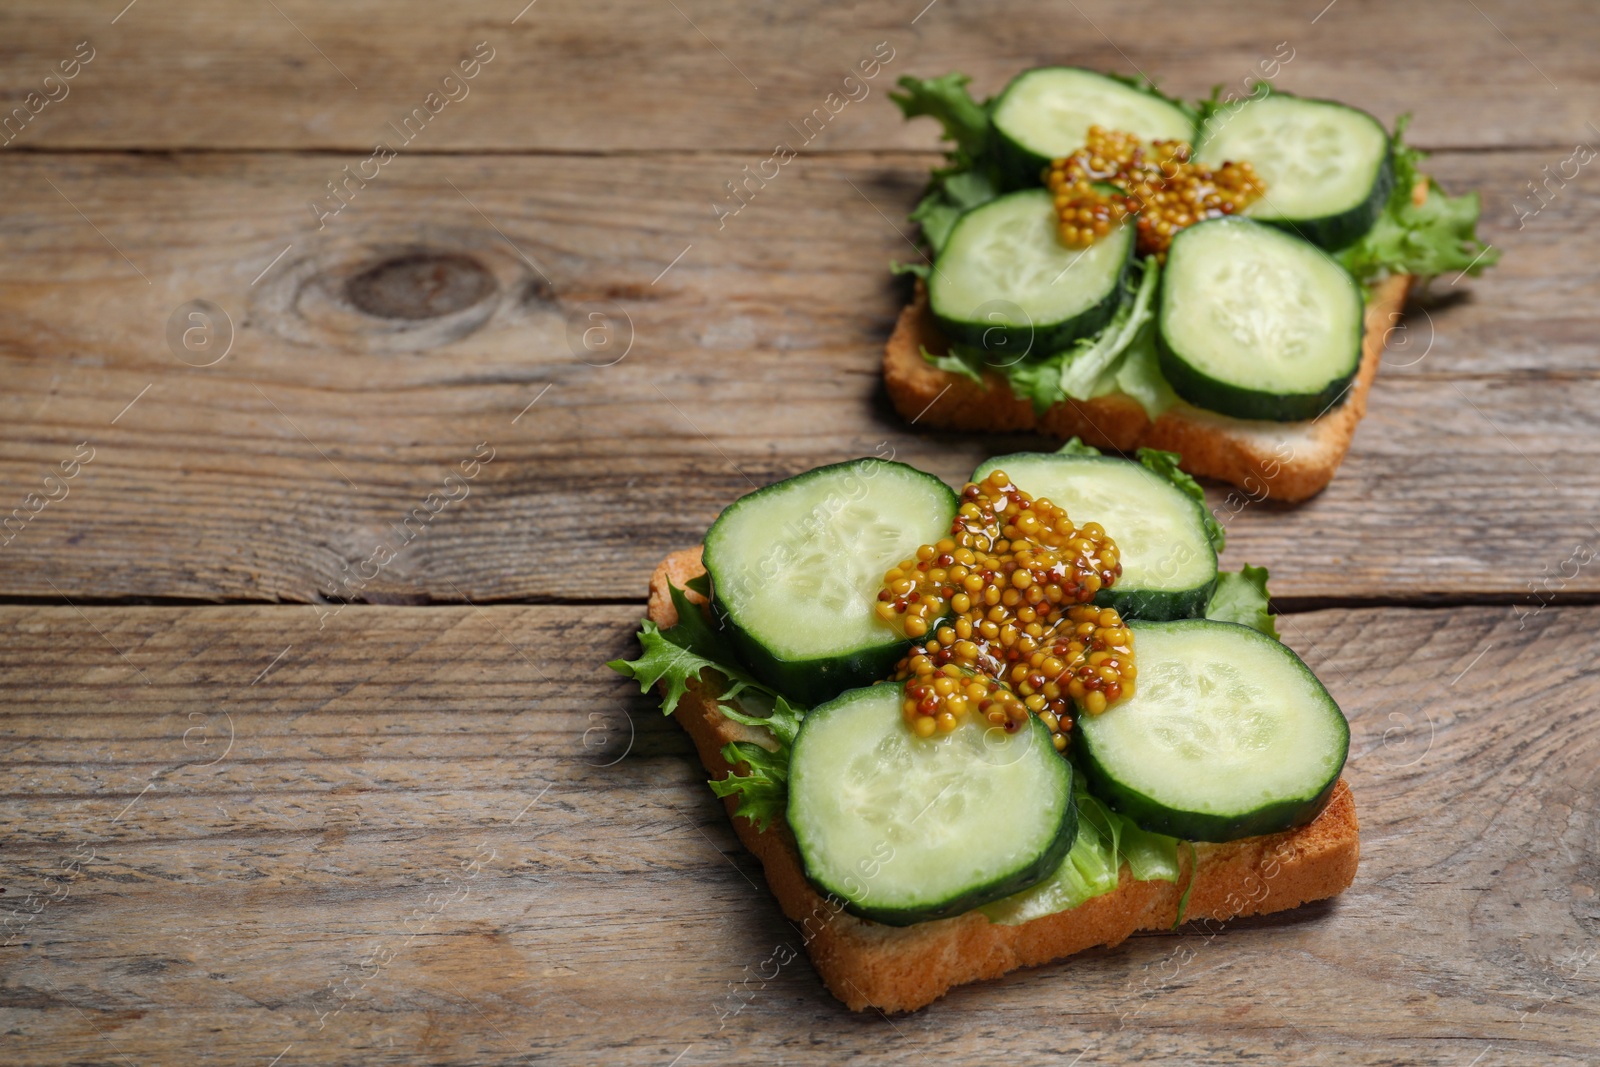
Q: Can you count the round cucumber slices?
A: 8